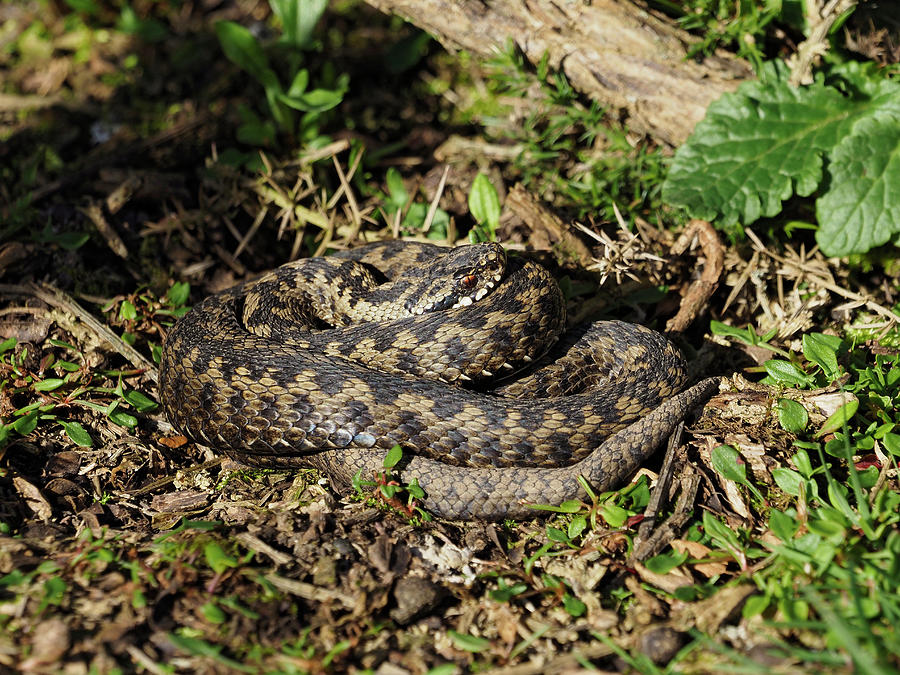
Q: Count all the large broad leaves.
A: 2